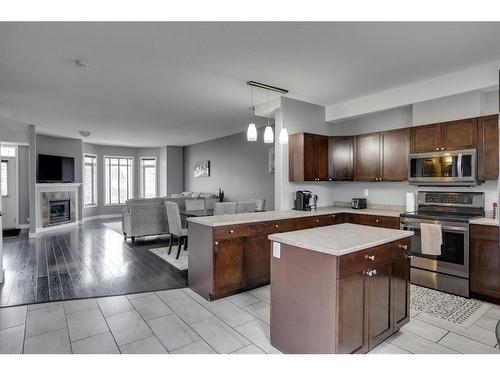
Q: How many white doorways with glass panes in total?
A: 1